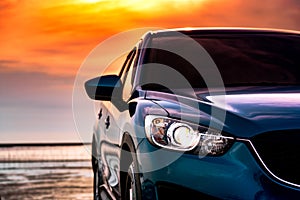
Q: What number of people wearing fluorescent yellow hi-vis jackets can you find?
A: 0